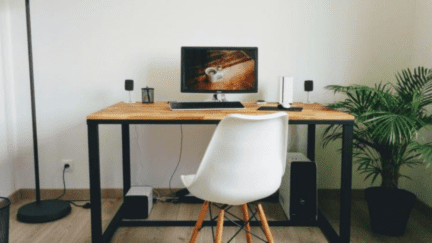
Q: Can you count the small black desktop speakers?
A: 2